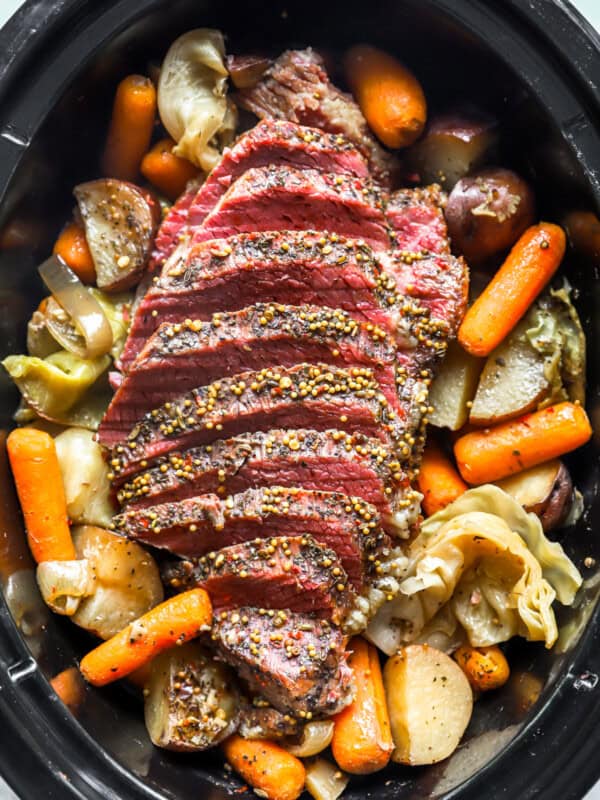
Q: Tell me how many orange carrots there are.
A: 12